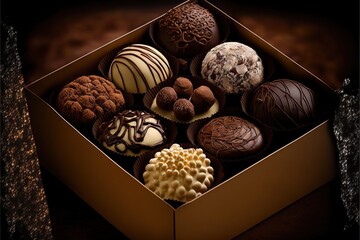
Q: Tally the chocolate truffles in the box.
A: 9